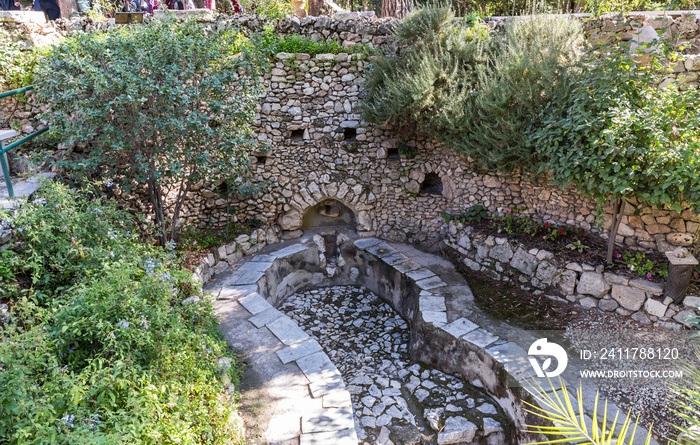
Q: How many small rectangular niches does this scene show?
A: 4